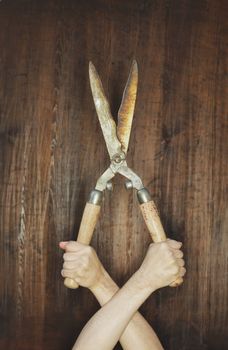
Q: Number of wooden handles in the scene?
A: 2